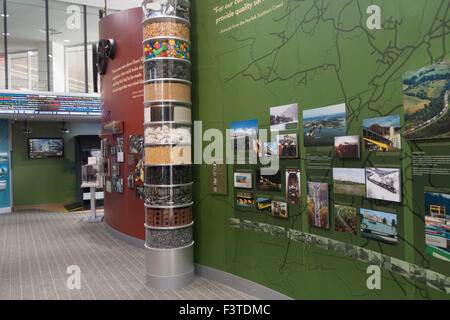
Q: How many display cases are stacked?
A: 12